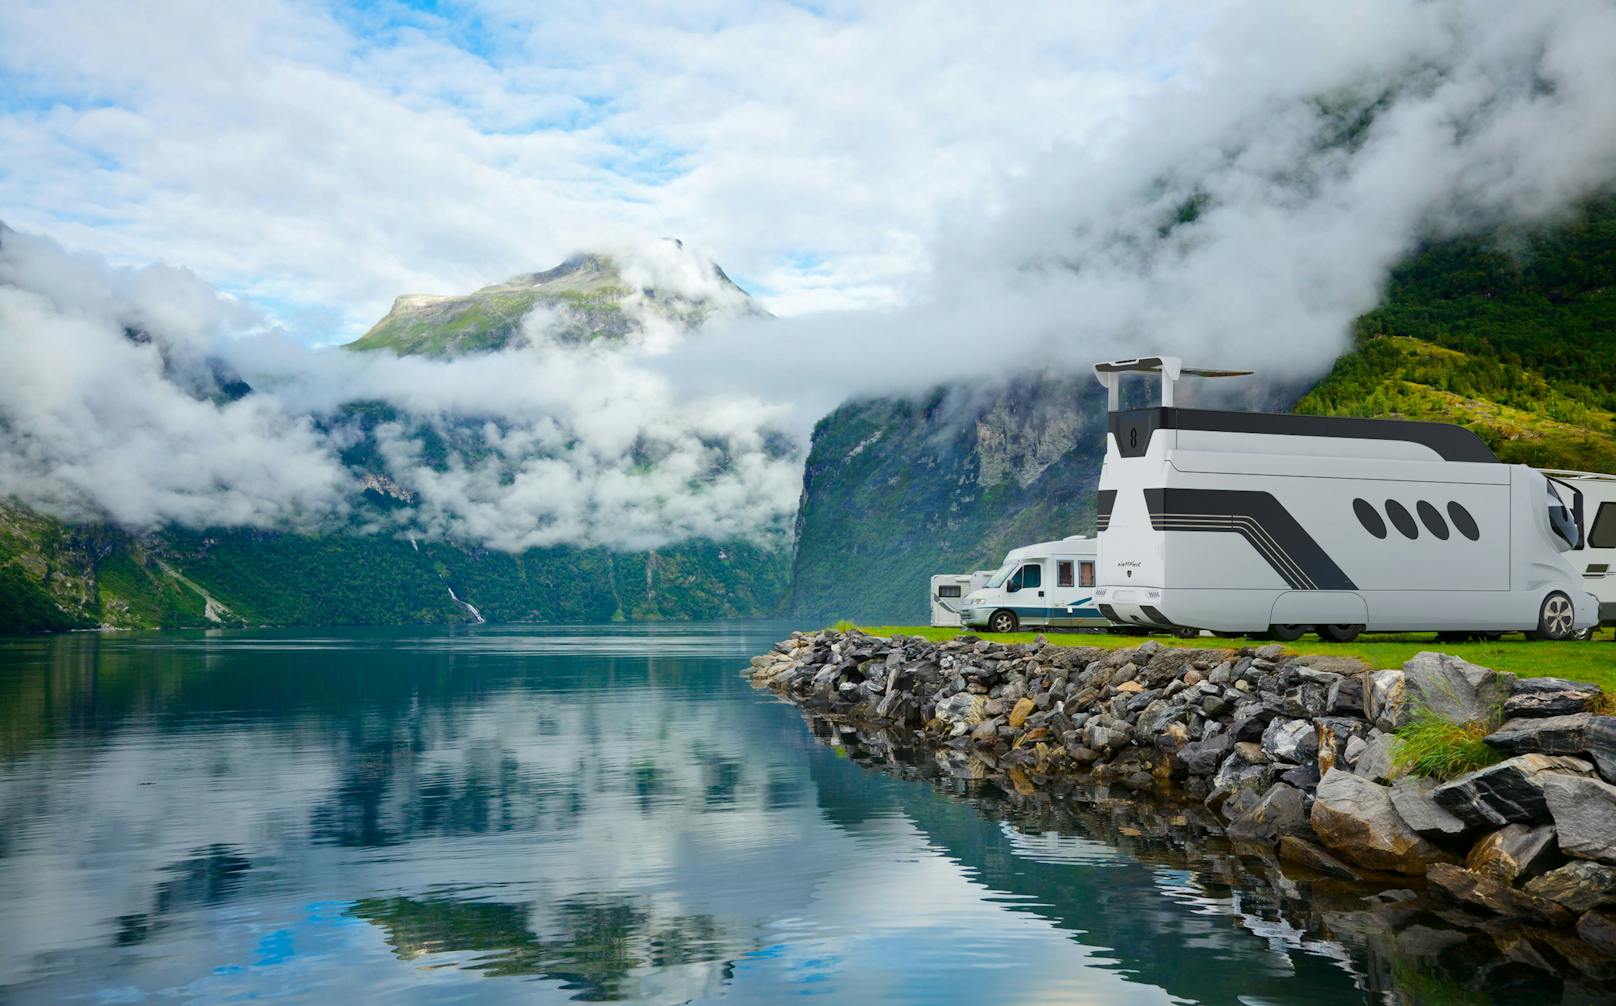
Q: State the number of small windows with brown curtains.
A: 2